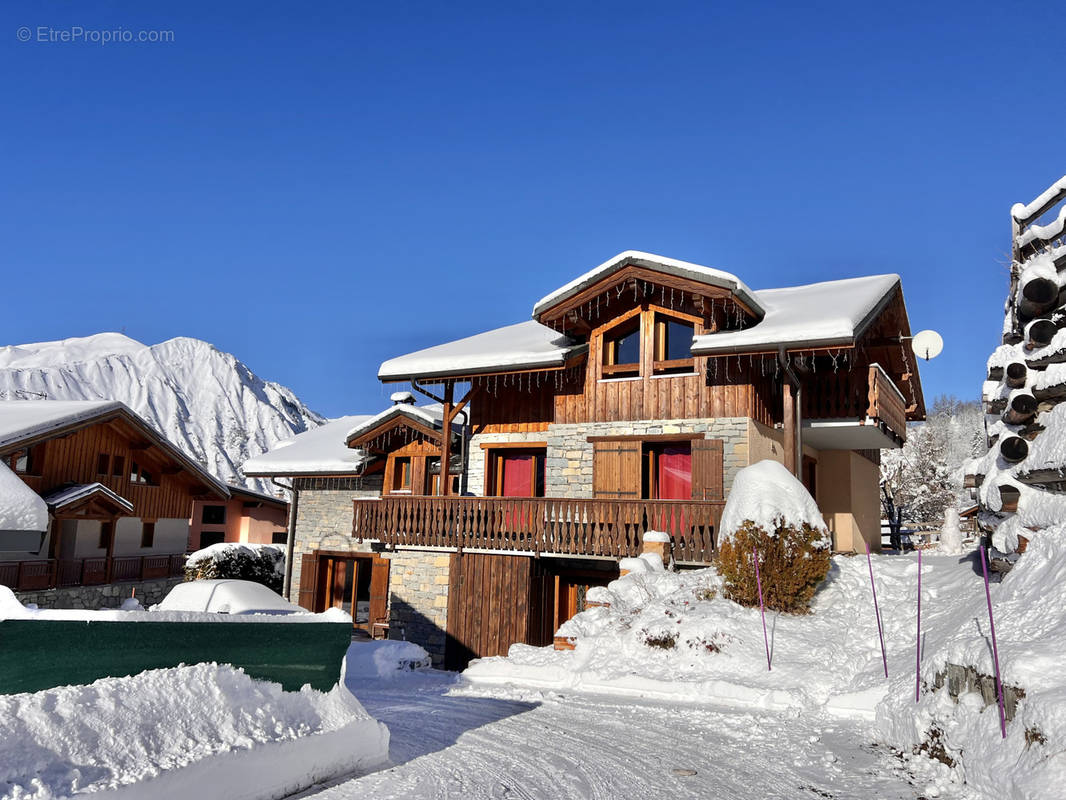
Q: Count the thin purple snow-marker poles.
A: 4